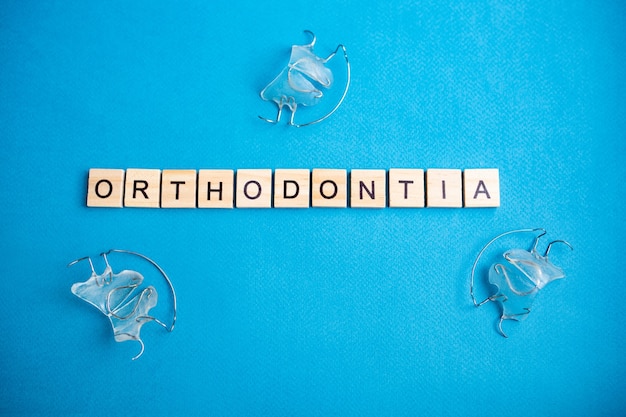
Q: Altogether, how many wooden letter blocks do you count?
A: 11